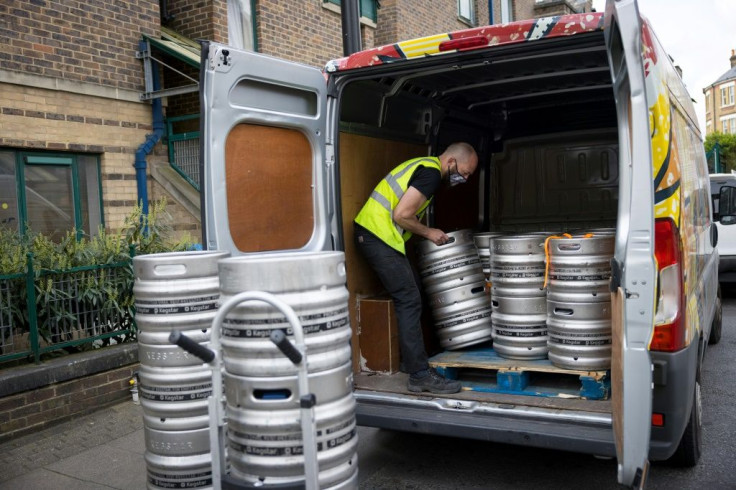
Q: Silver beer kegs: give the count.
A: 12